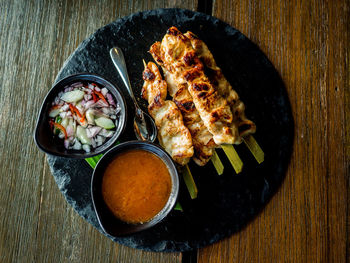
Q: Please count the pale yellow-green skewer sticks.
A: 4